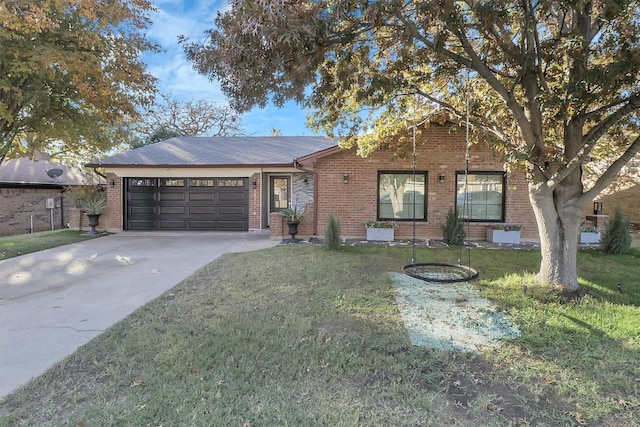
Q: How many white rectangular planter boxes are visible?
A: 3